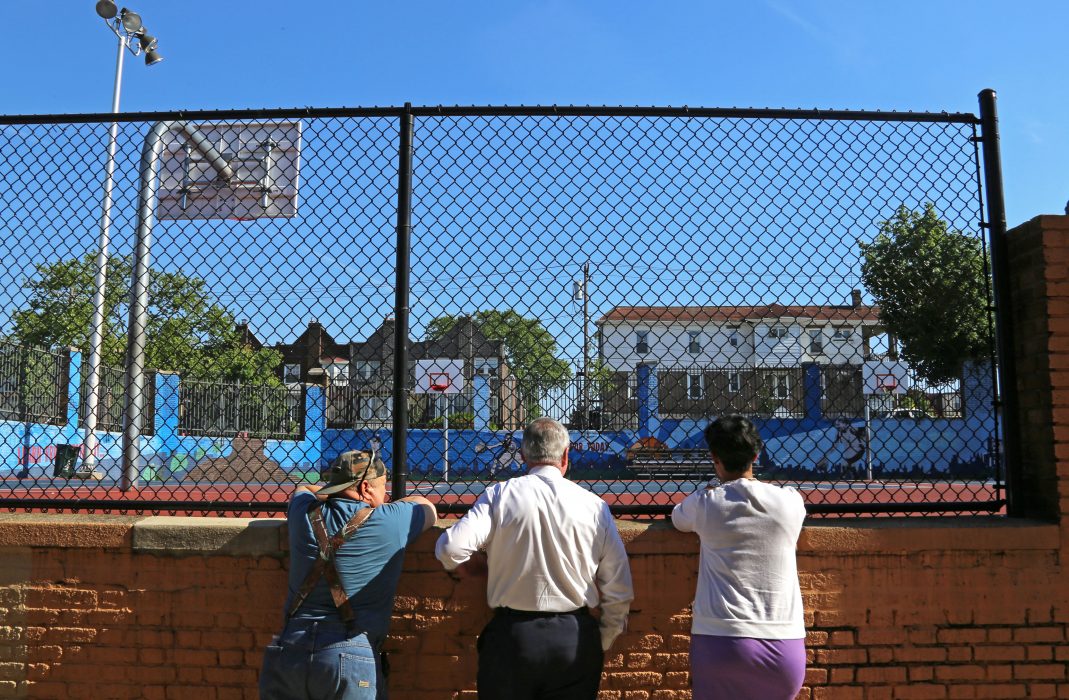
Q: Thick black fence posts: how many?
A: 2